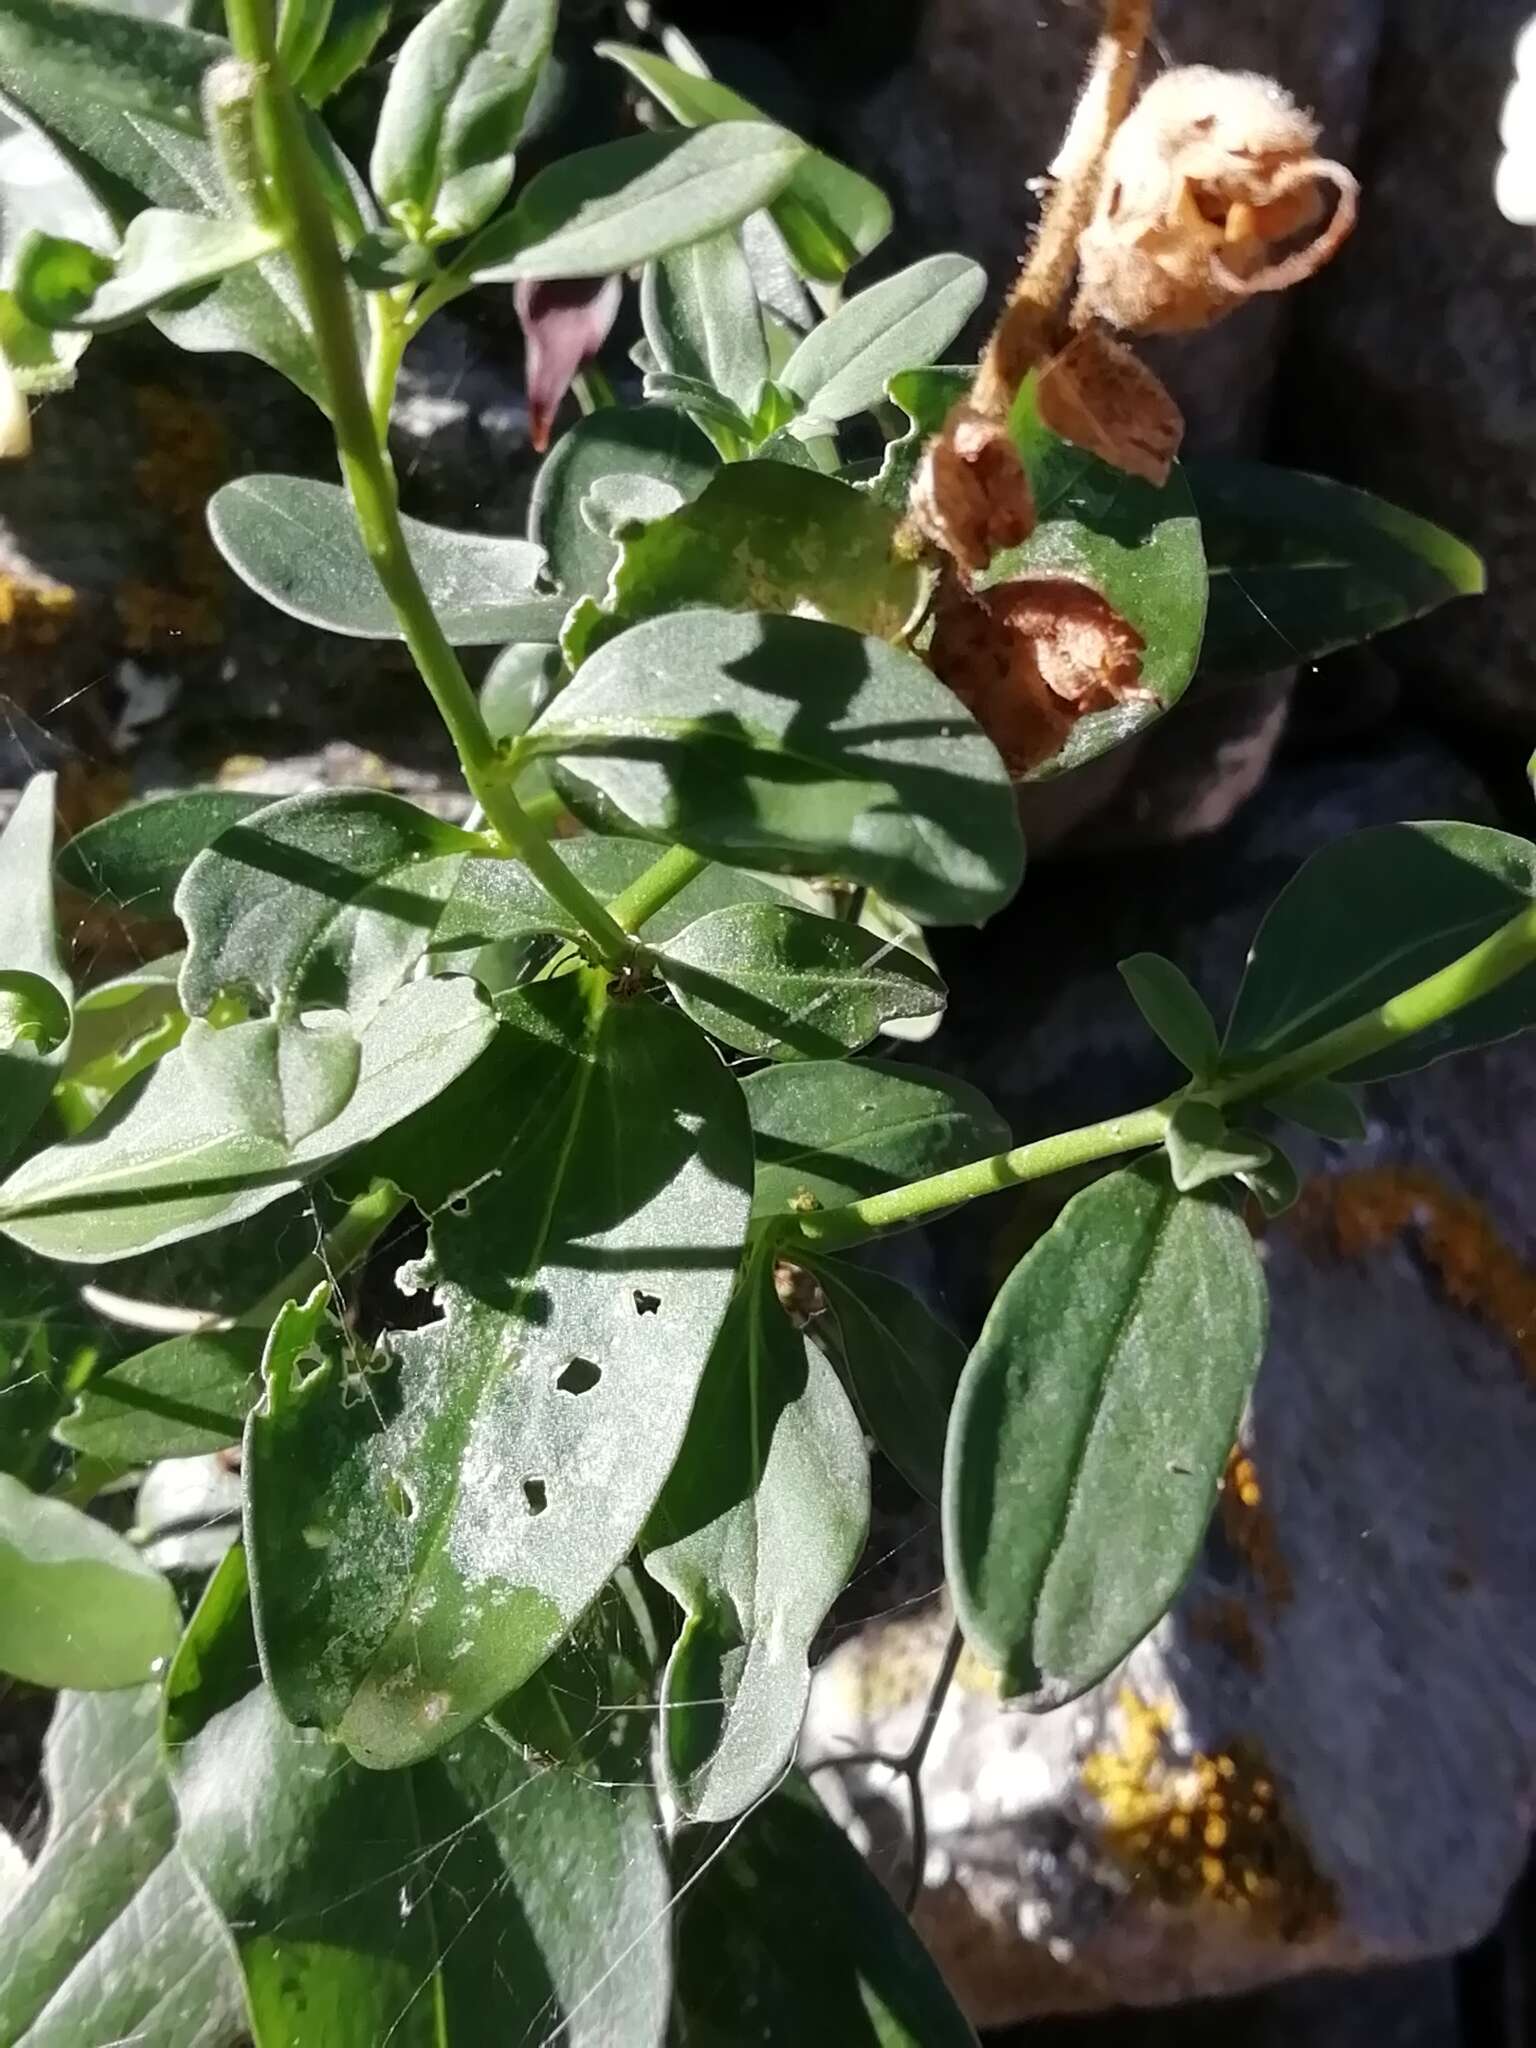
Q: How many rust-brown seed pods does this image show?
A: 4